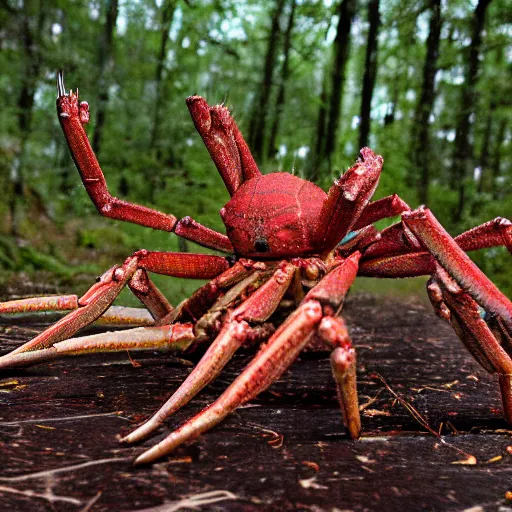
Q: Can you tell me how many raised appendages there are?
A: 3